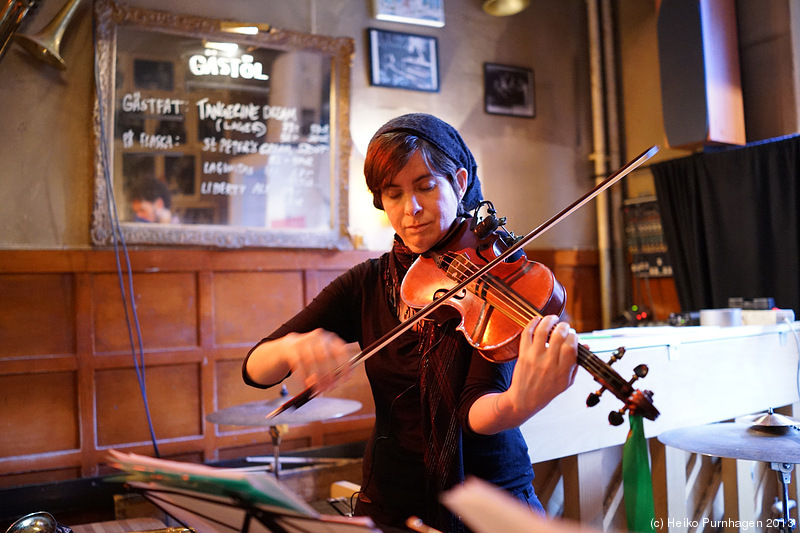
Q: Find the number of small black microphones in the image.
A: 1